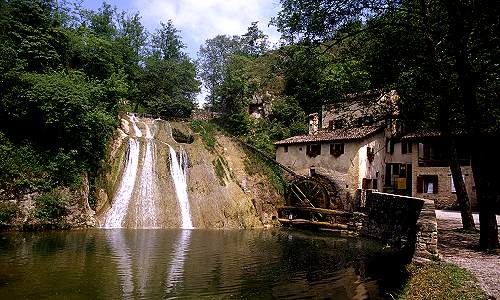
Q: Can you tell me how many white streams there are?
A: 3